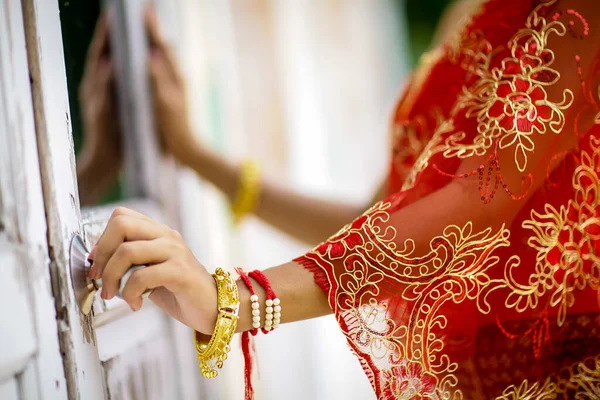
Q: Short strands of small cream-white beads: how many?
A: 3